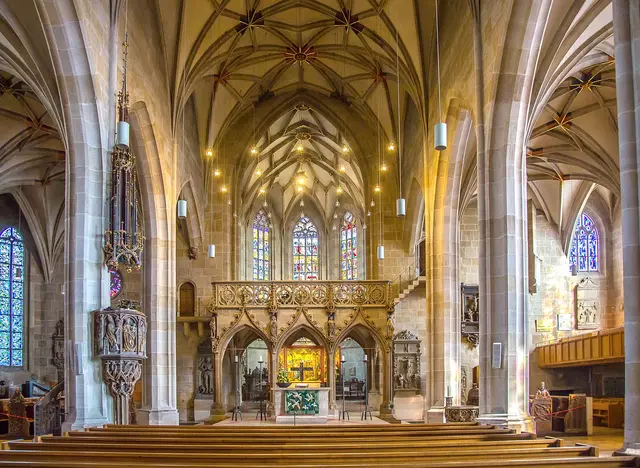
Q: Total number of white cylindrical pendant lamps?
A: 6